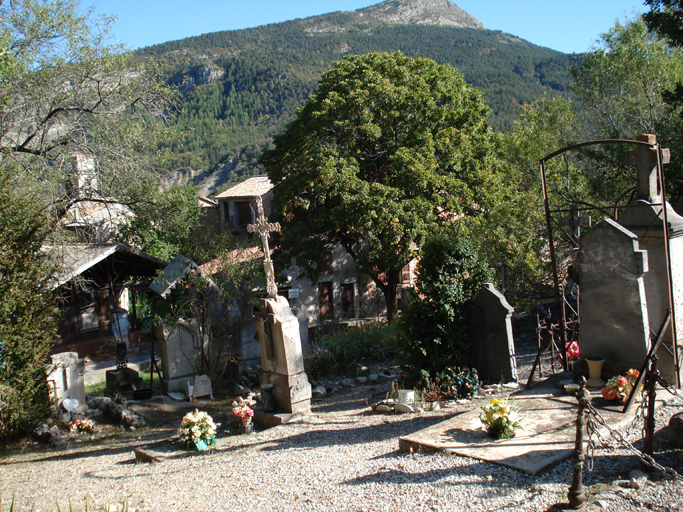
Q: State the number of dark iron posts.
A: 2